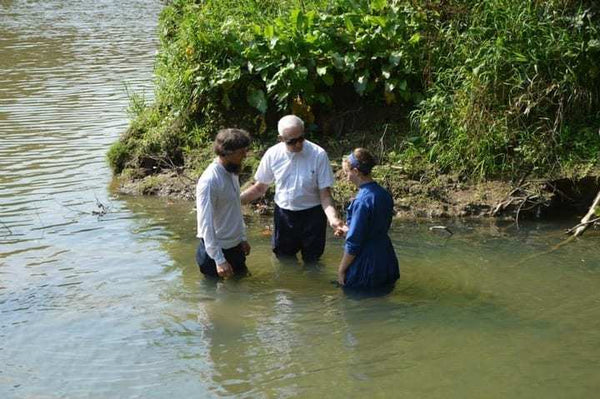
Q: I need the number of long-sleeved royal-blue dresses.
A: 1